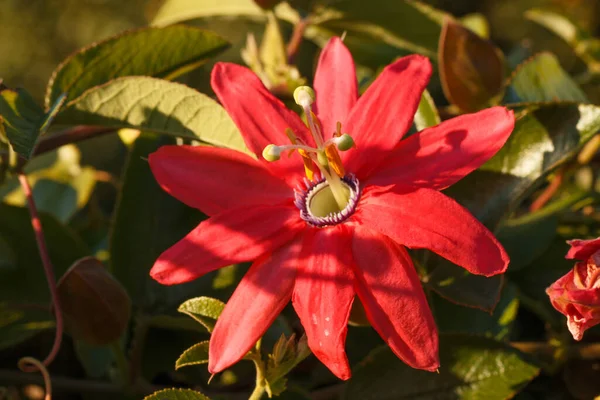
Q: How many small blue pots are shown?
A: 0